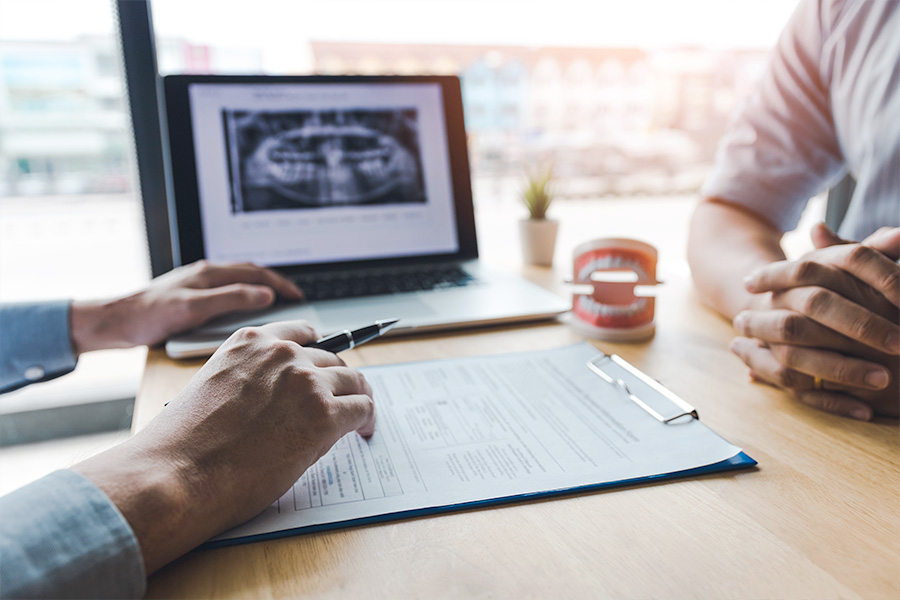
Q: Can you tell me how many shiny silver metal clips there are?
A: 1